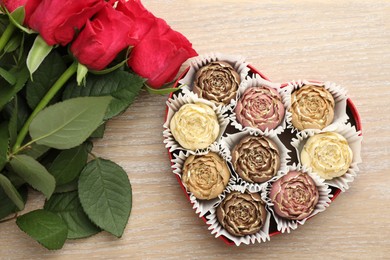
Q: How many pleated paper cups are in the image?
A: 9